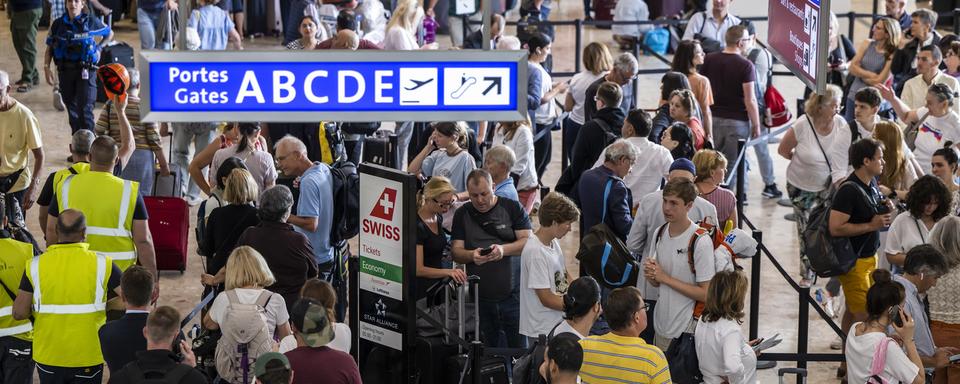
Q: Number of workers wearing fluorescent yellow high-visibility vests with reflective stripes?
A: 4